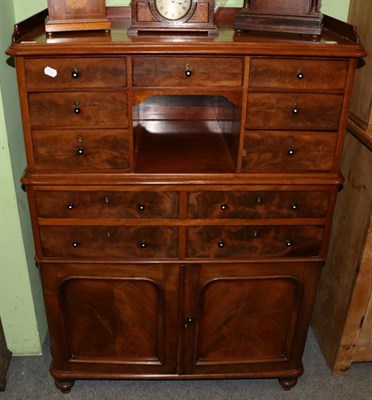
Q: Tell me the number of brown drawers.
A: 11